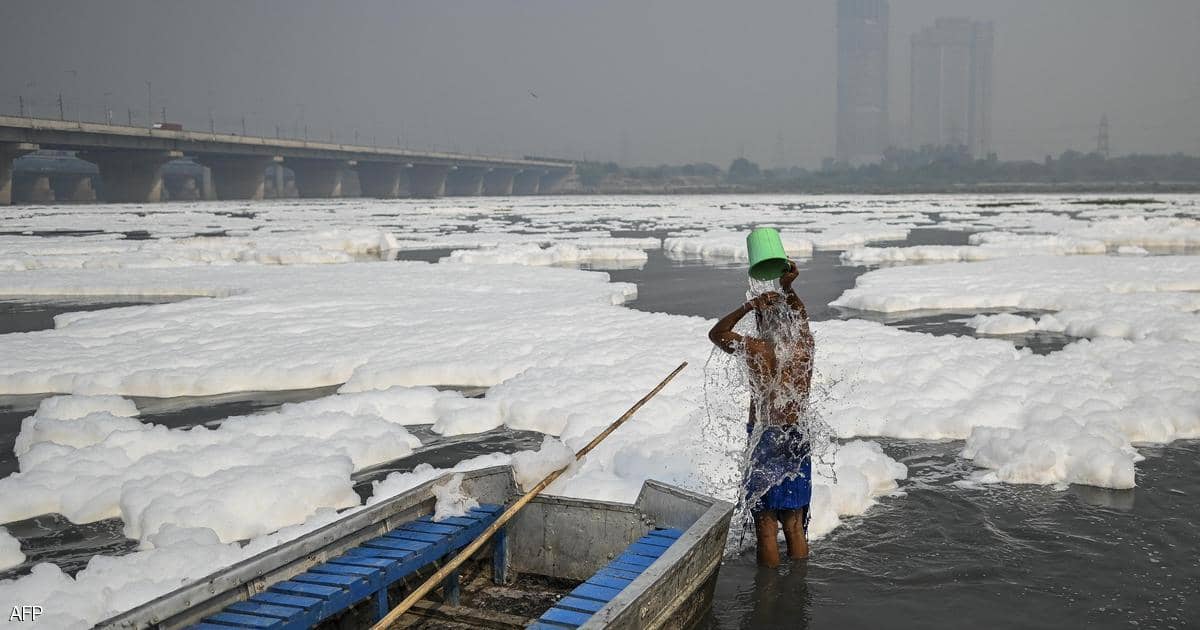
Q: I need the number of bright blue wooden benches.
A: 2